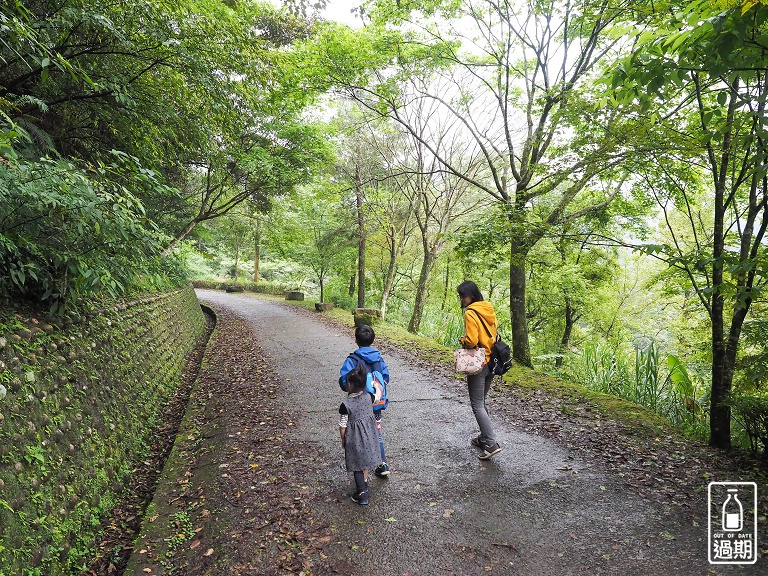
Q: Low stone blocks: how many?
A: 4